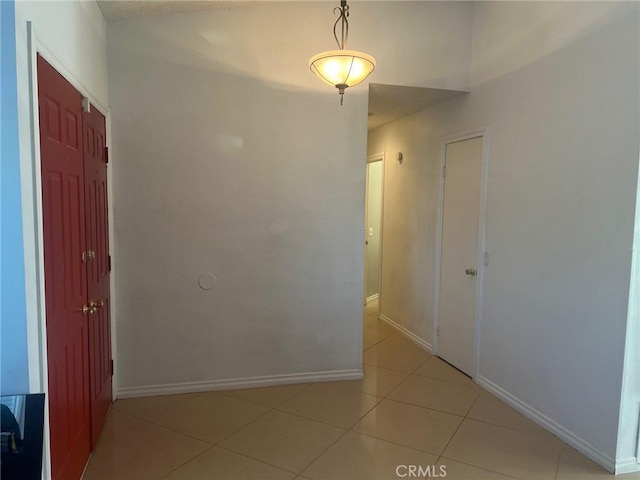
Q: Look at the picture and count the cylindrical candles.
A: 0